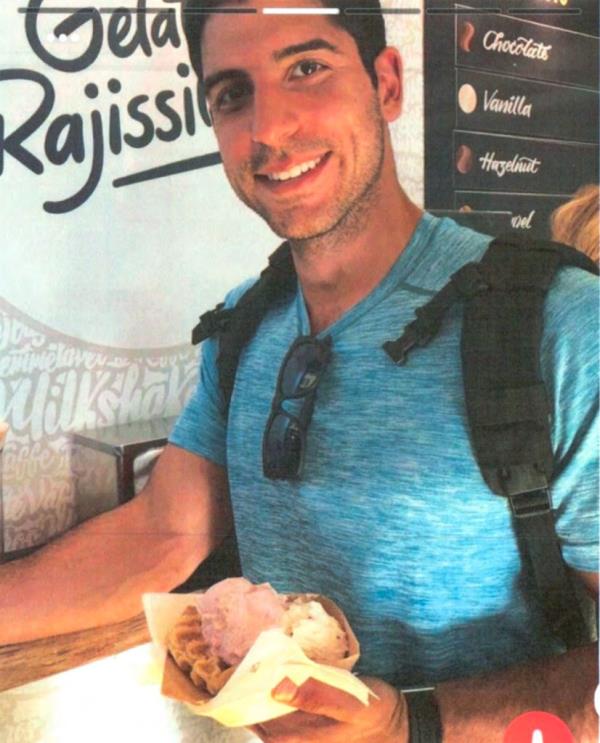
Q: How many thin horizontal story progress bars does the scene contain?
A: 7